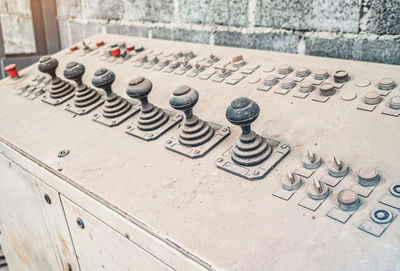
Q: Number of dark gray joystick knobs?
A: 6